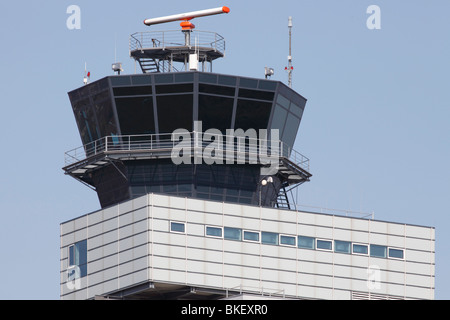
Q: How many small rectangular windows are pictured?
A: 12